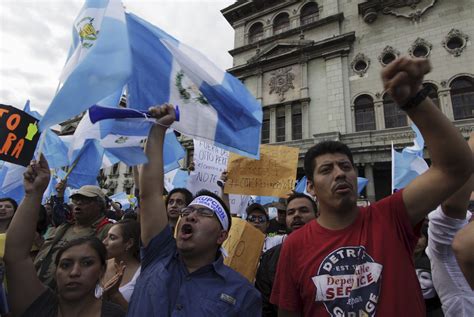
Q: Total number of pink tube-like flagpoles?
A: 0